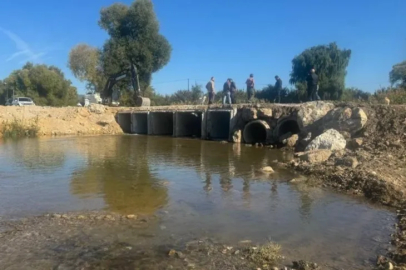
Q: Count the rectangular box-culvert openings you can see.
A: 5